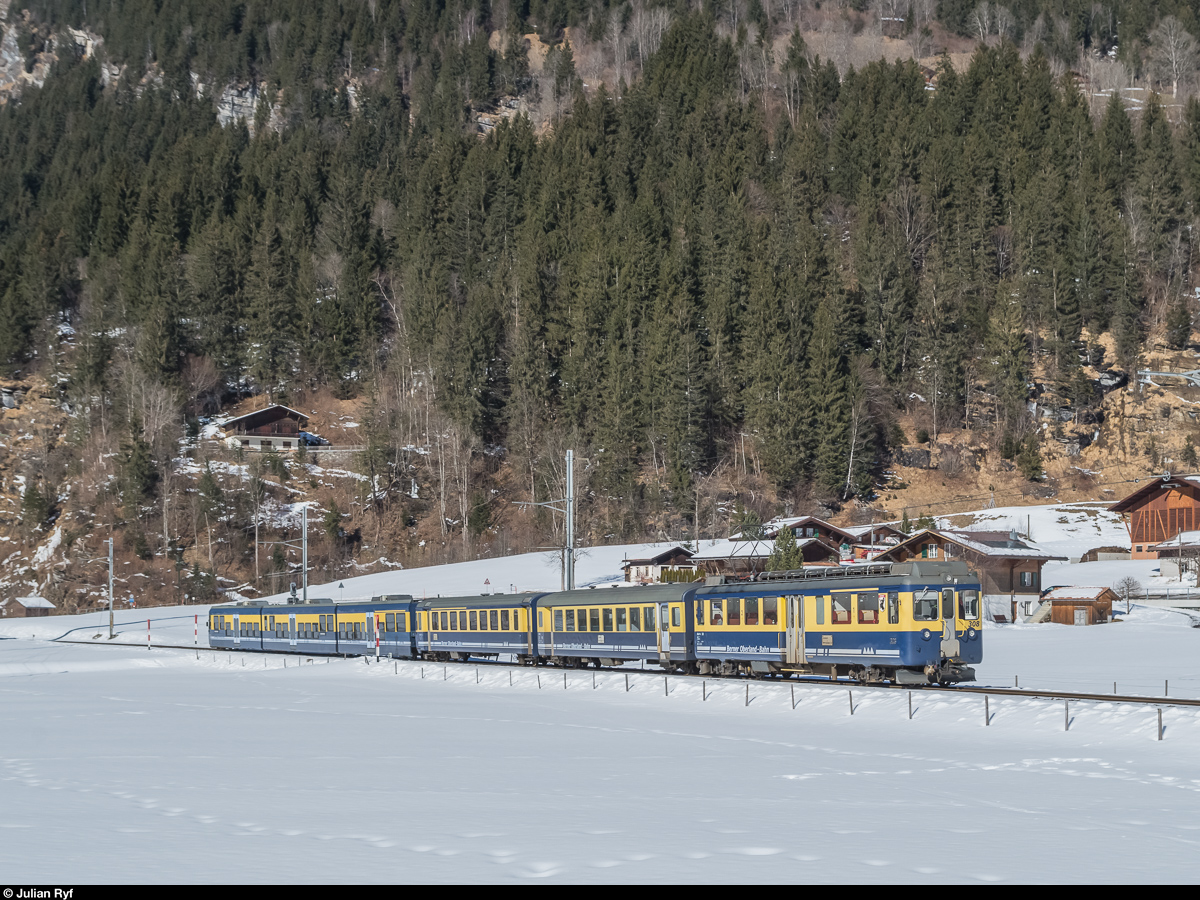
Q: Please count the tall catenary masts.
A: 3